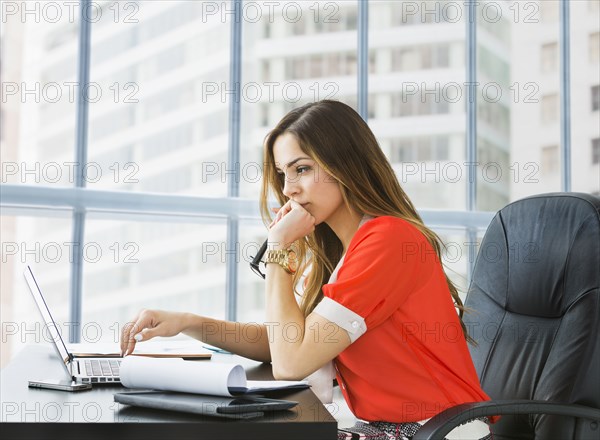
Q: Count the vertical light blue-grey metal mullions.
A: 5